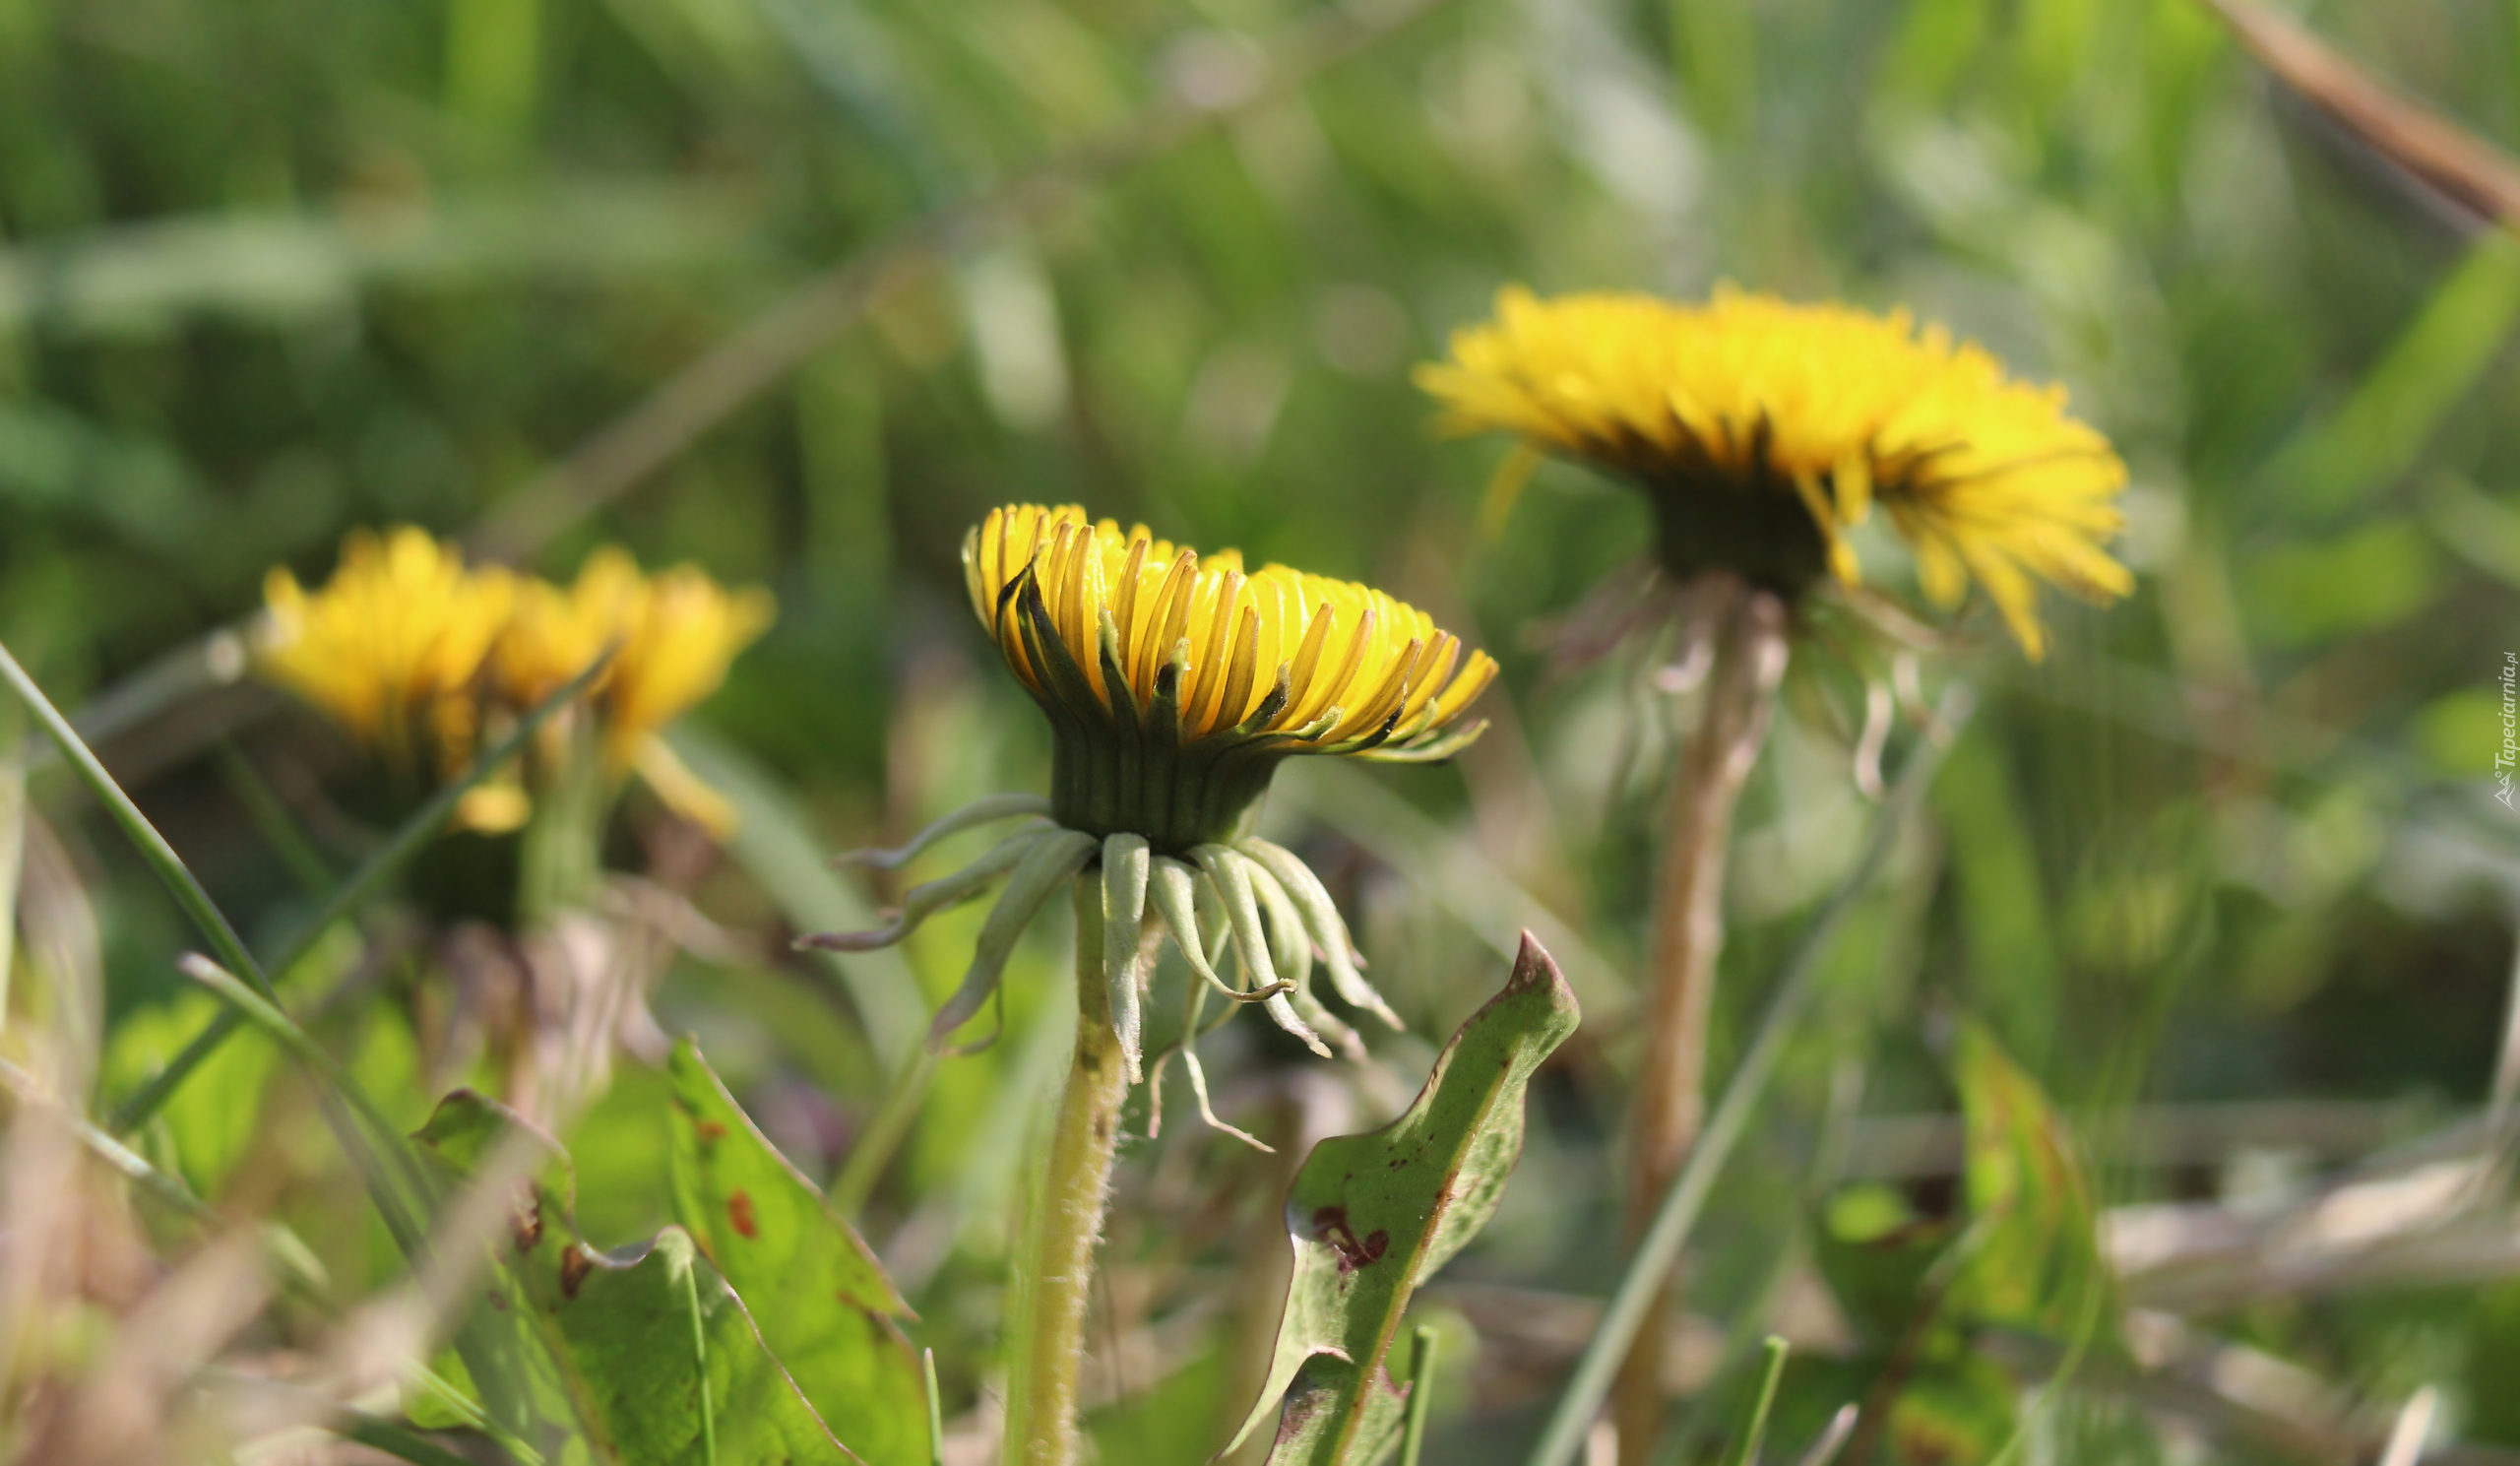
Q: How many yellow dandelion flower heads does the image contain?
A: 3